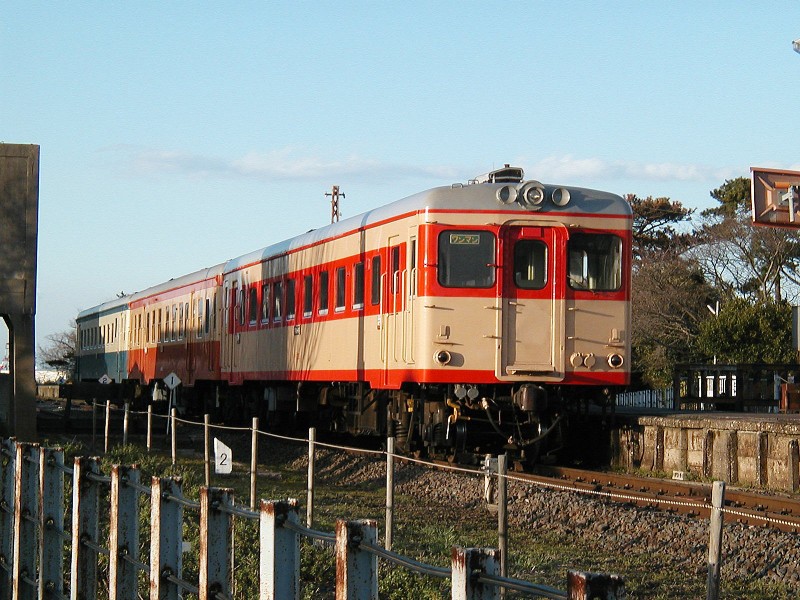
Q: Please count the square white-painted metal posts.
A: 11